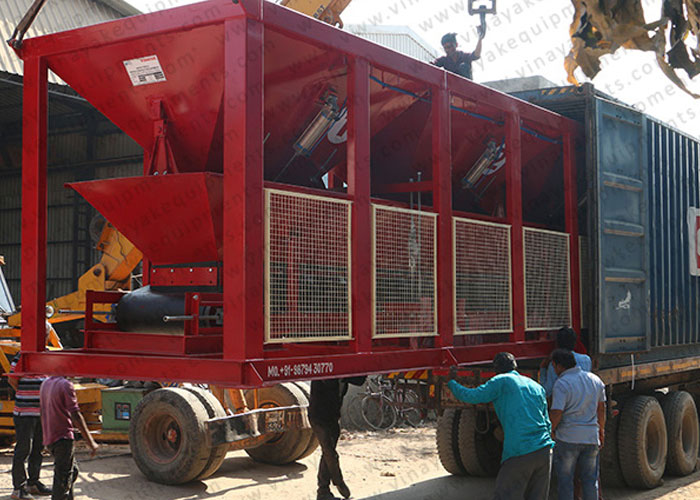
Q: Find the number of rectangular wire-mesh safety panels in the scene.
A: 4